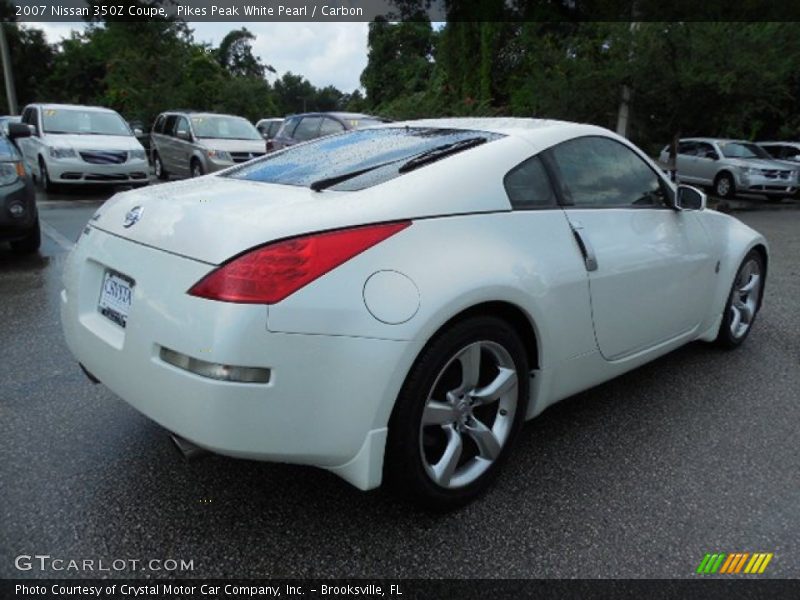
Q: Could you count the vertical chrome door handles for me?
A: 1